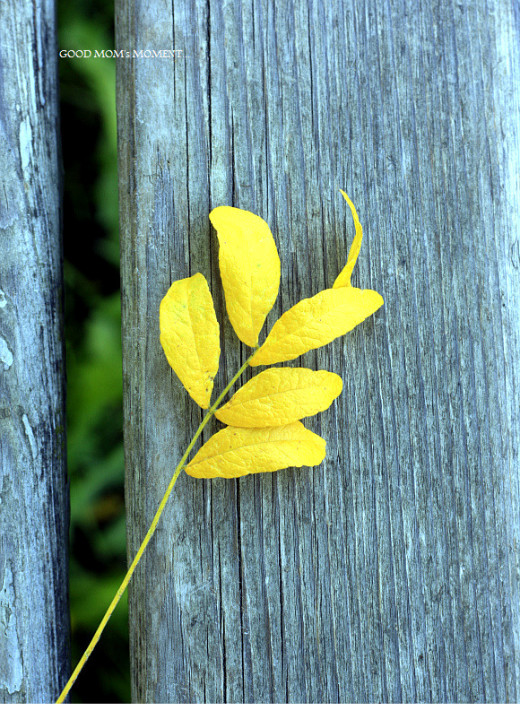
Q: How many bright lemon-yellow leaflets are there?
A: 6